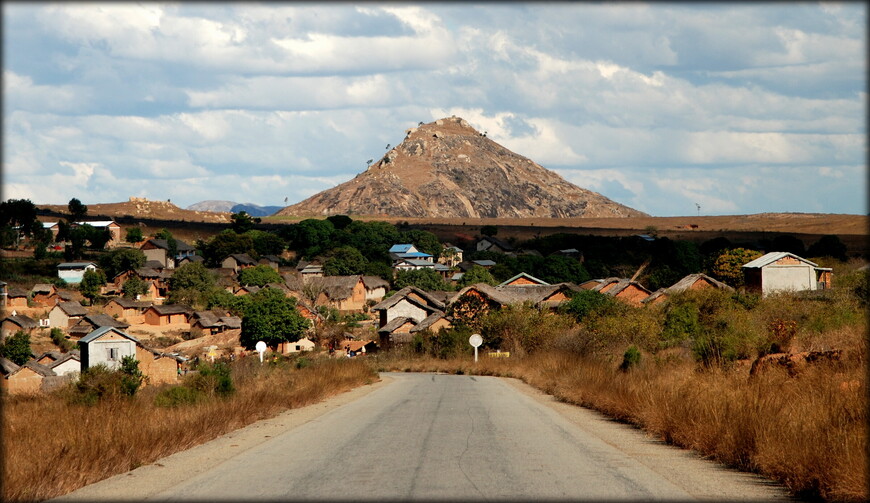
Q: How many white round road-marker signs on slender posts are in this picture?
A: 2